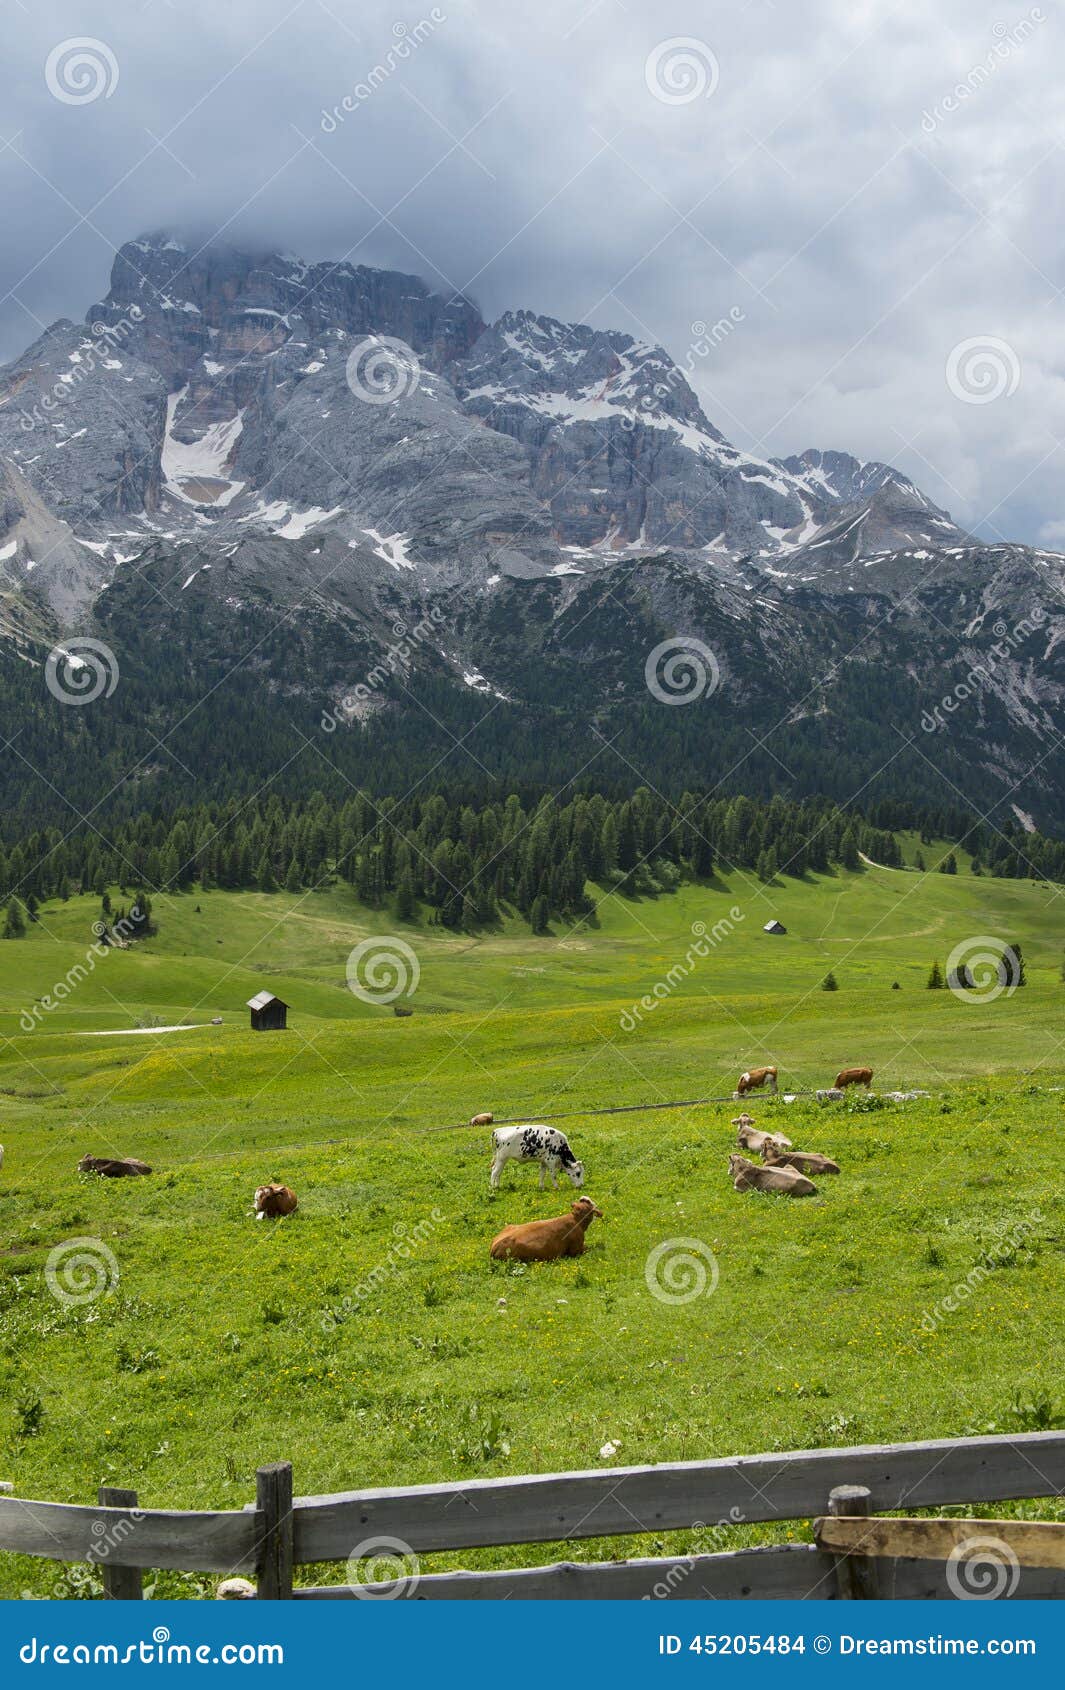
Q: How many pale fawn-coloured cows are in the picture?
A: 3